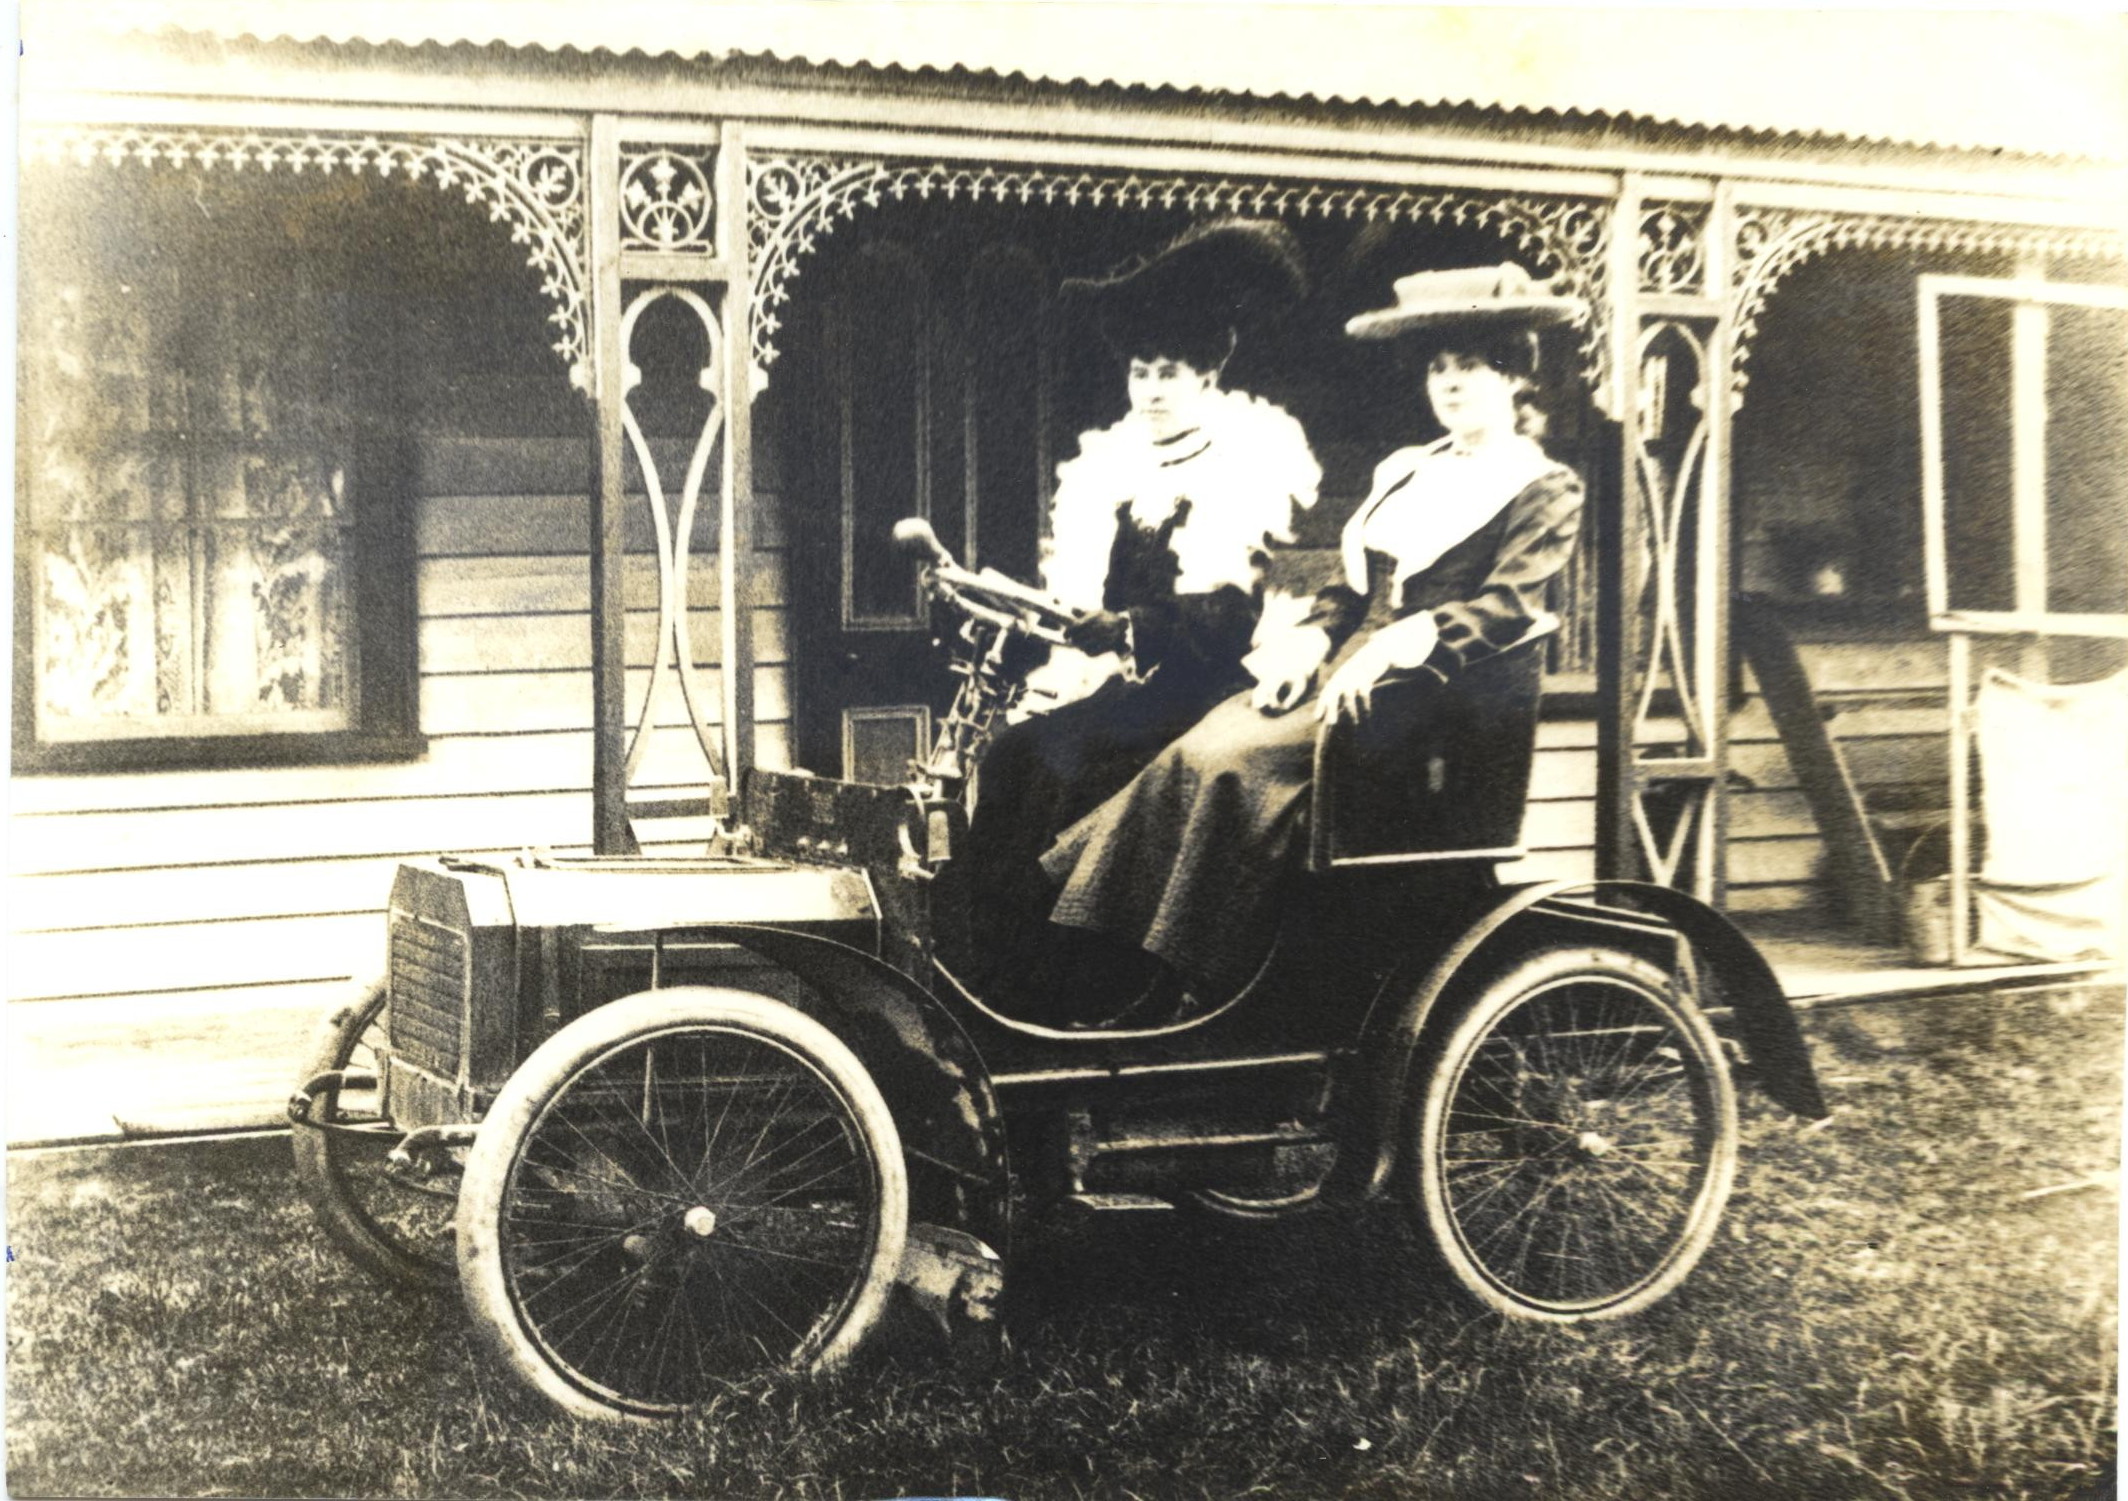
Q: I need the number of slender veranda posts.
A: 4